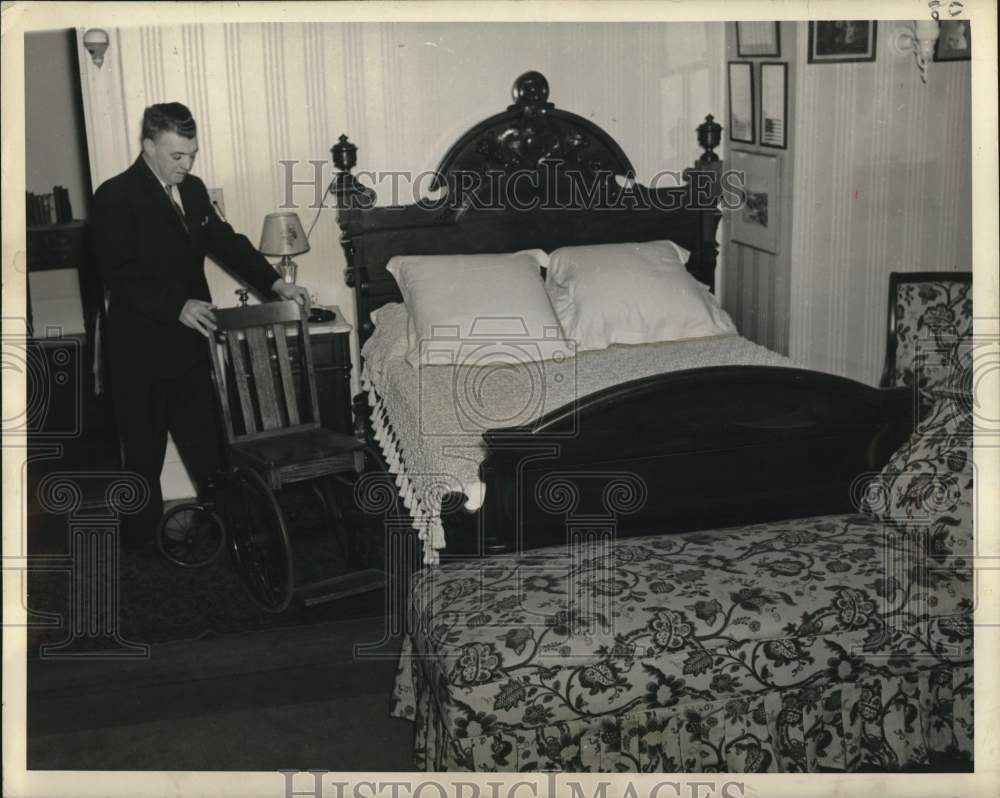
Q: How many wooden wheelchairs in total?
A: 1